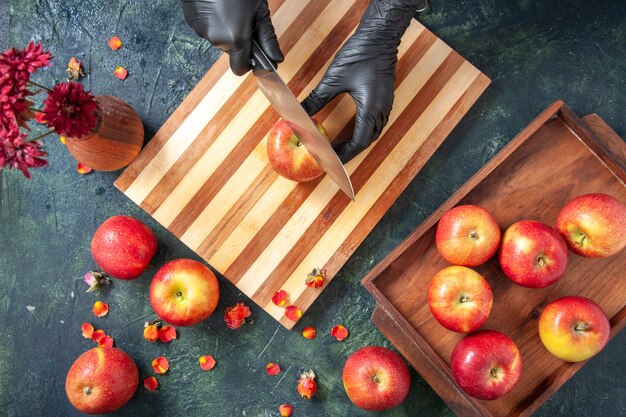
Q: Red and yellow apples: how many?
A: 11